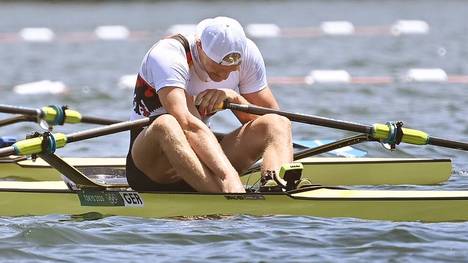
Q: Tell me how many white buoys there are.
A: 10